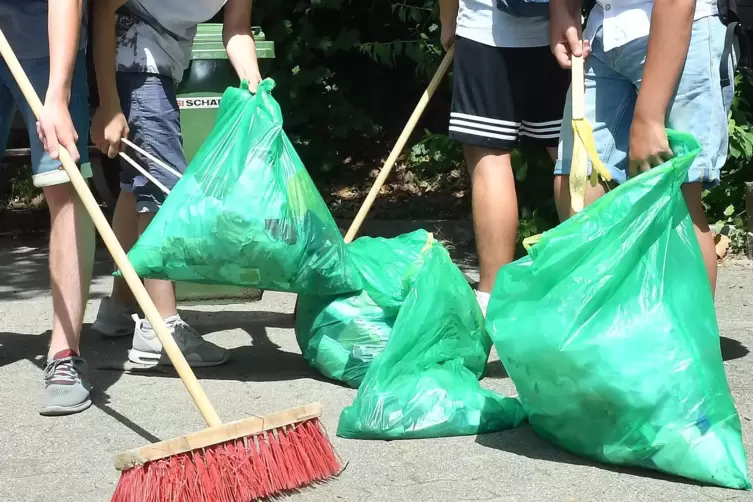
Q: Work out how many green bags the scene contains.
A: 4